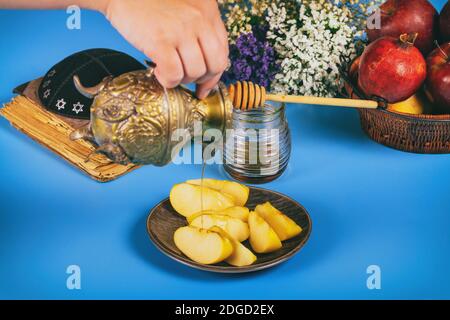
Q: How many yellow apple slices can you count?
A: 8